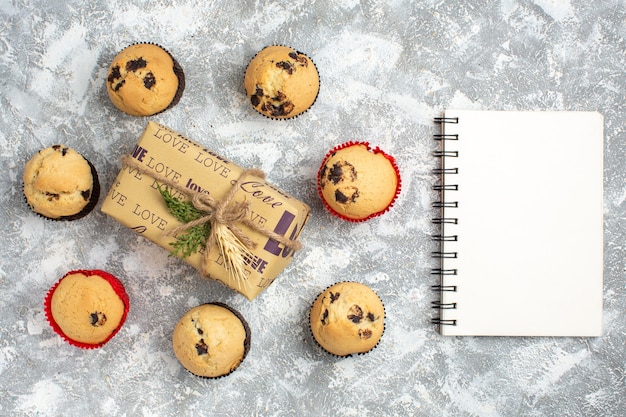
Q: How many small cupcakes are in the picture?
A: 7